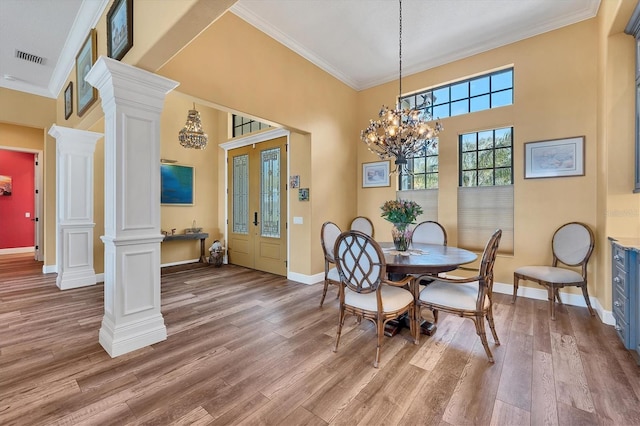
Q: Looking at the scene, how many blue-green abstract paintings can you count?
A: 1